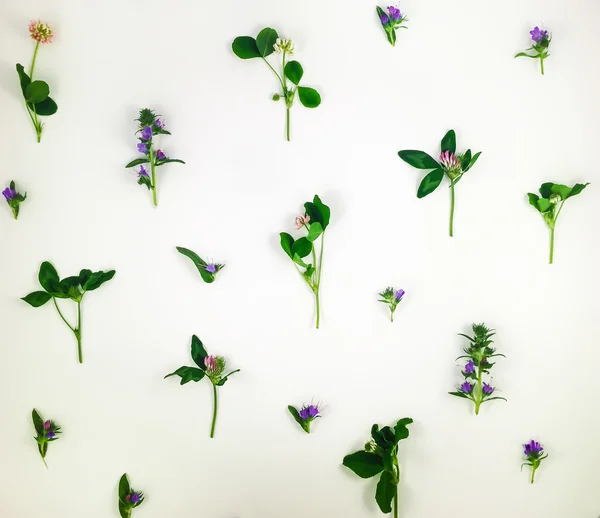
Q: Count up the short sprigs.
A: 9